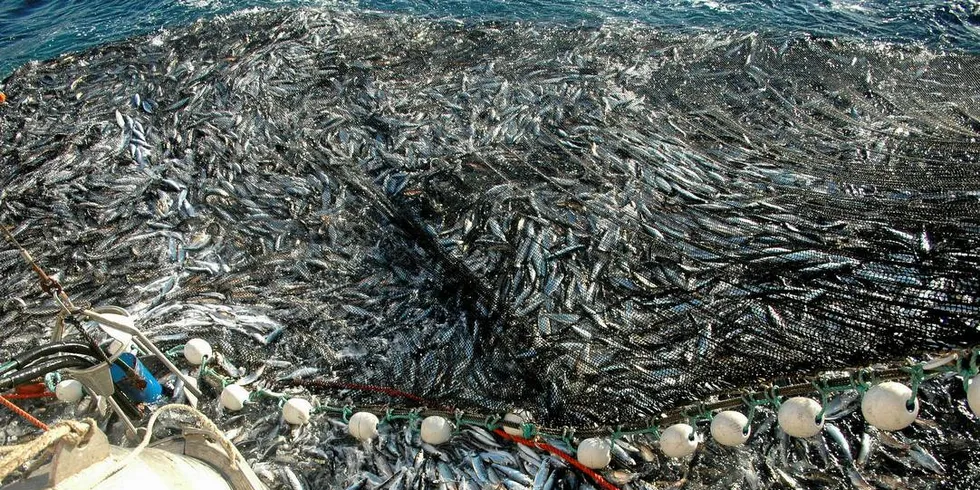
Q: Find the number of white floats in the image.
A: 13